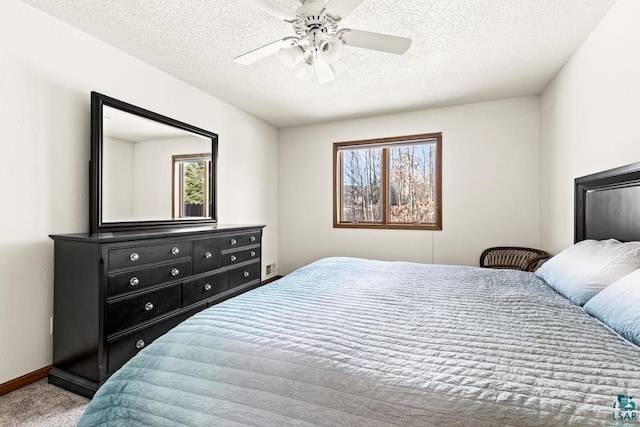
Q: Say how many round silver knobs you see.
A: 13